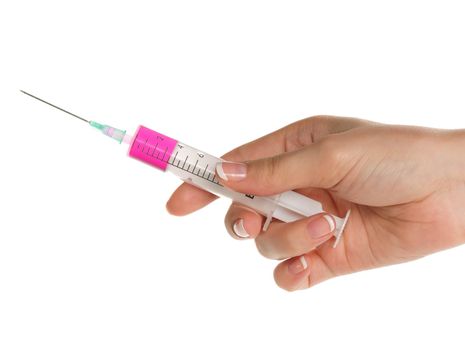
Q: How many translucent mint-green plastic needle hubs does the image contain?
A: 1